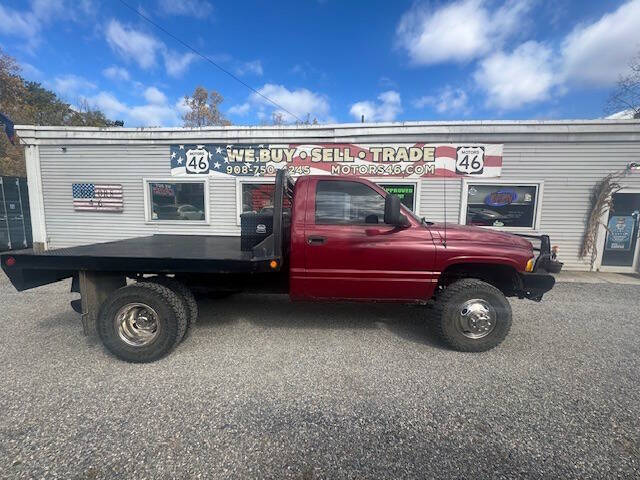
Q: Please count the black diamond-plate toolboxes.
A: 1